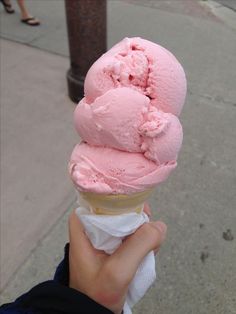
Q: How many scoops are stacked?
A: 3